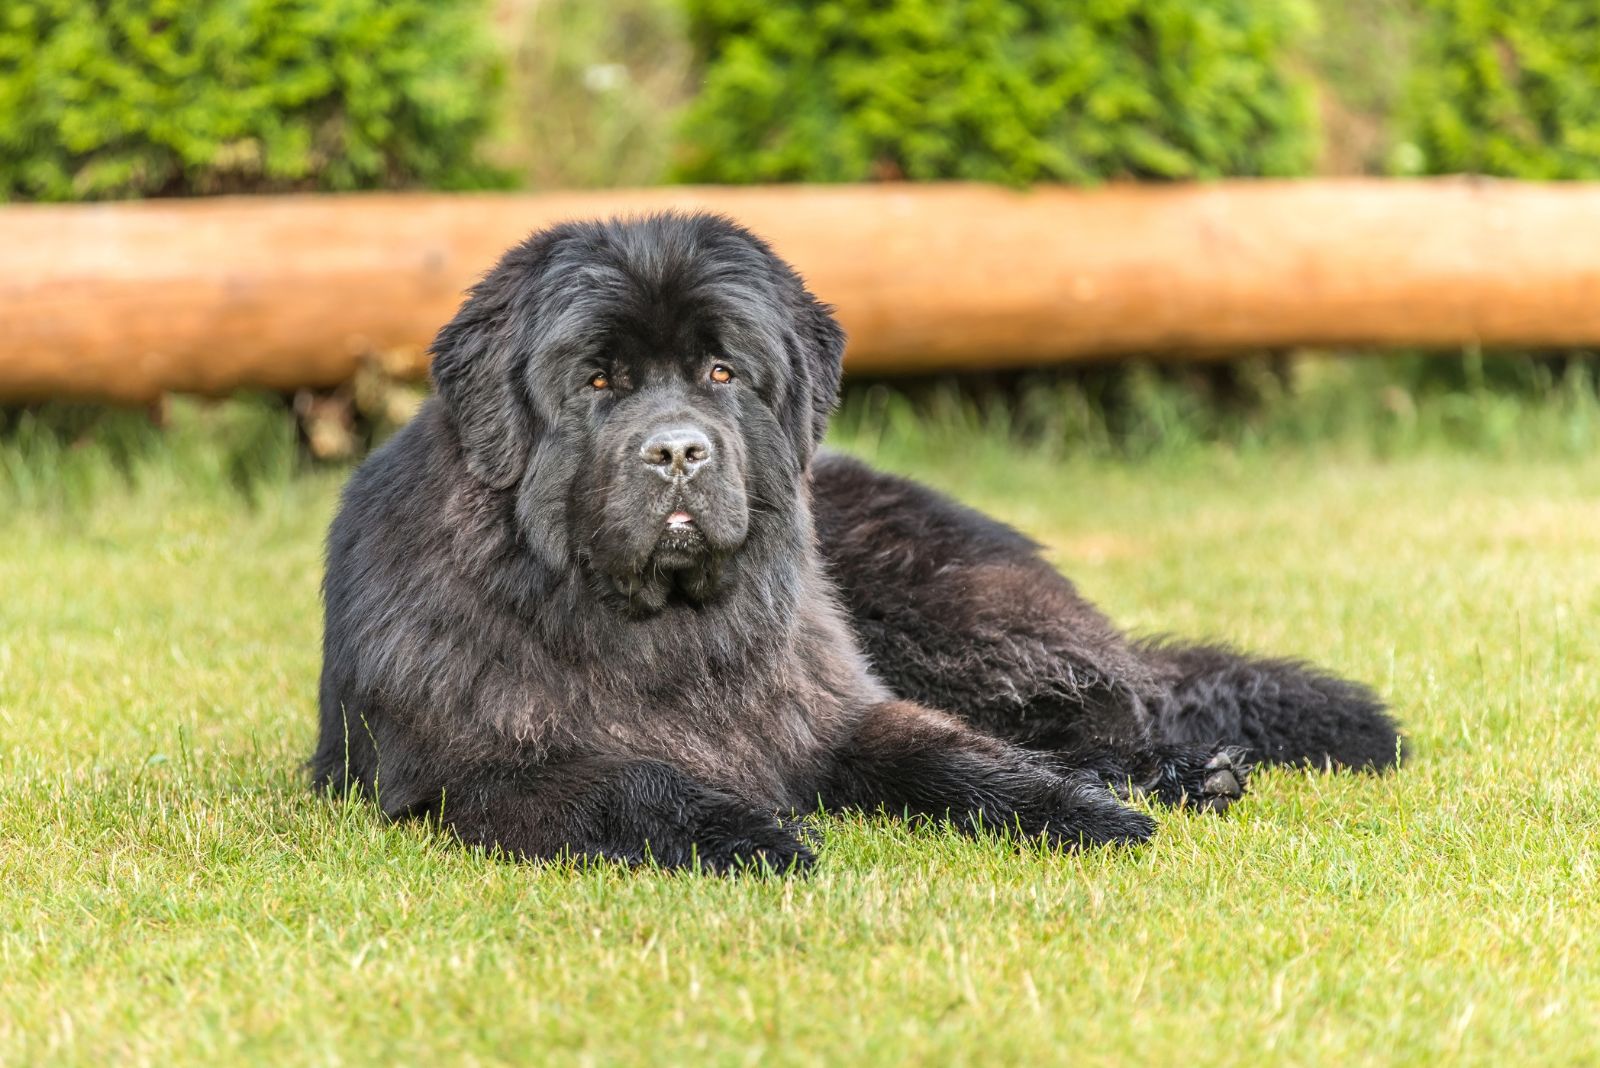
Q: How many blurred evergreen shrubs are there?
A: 3